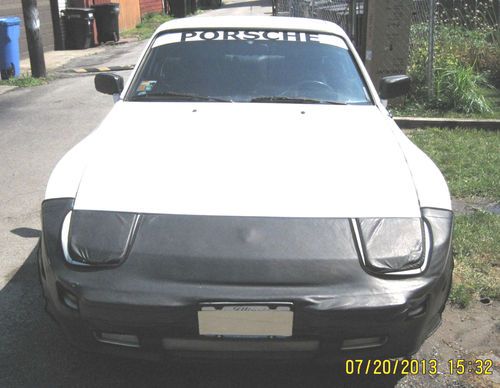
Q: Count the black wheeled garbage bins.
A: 2